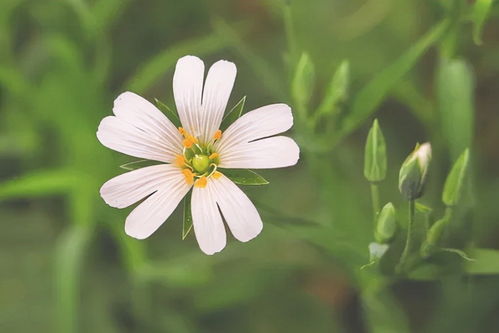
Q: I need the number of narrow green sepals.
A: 5